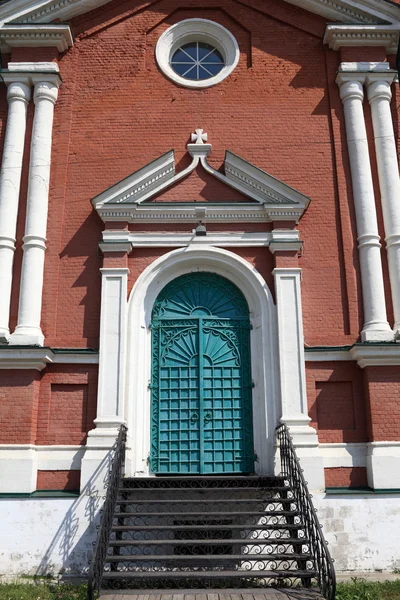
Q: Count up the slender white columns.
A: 4